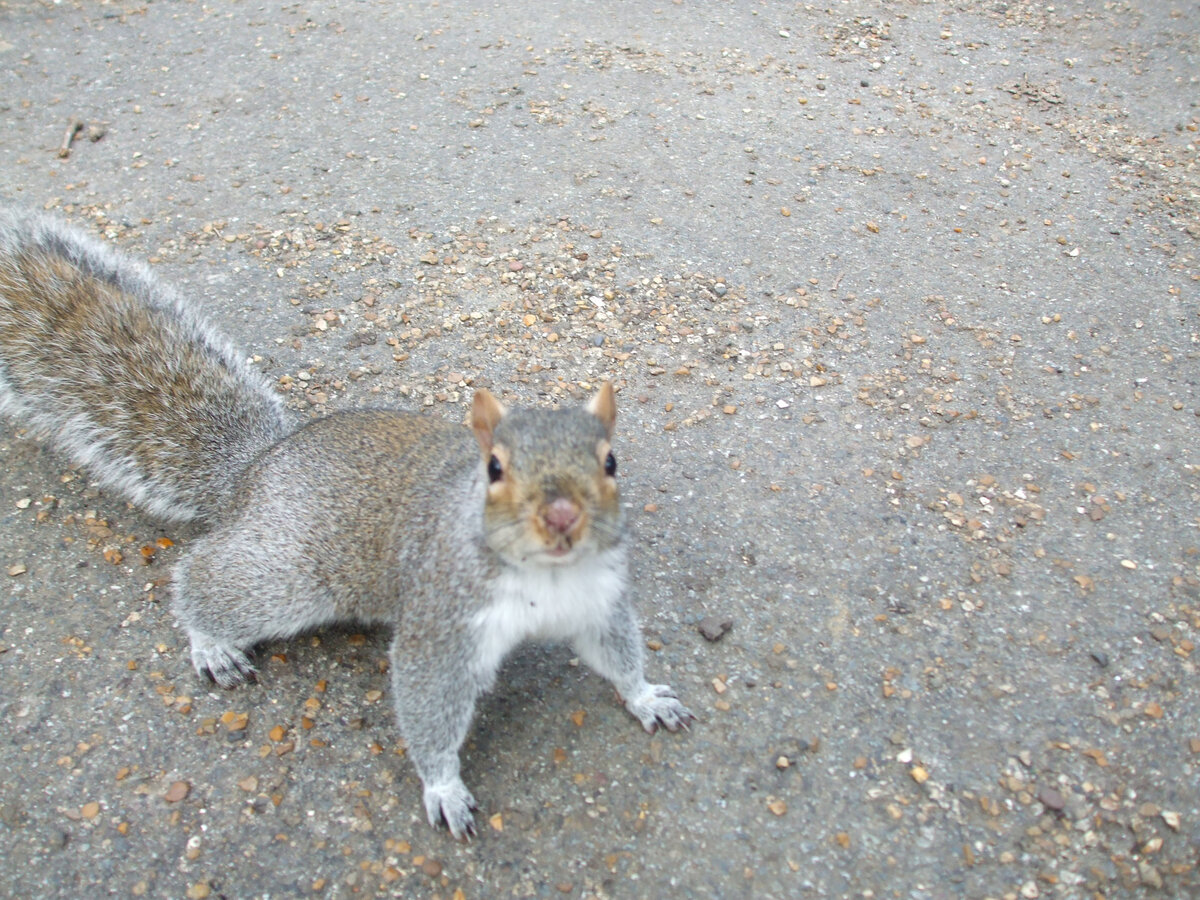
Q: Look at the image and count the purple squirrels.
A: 0